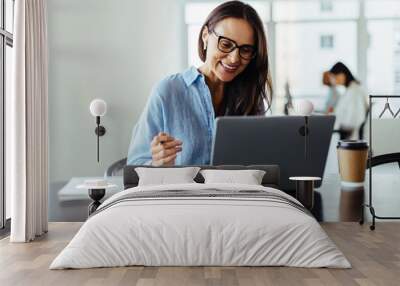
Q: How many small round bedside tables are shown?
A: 2